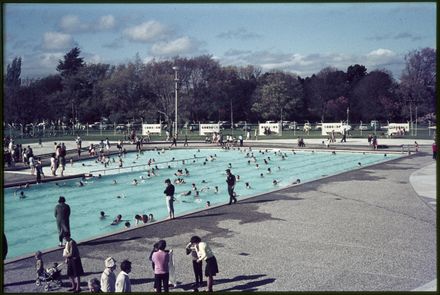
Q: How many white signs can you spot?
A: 5